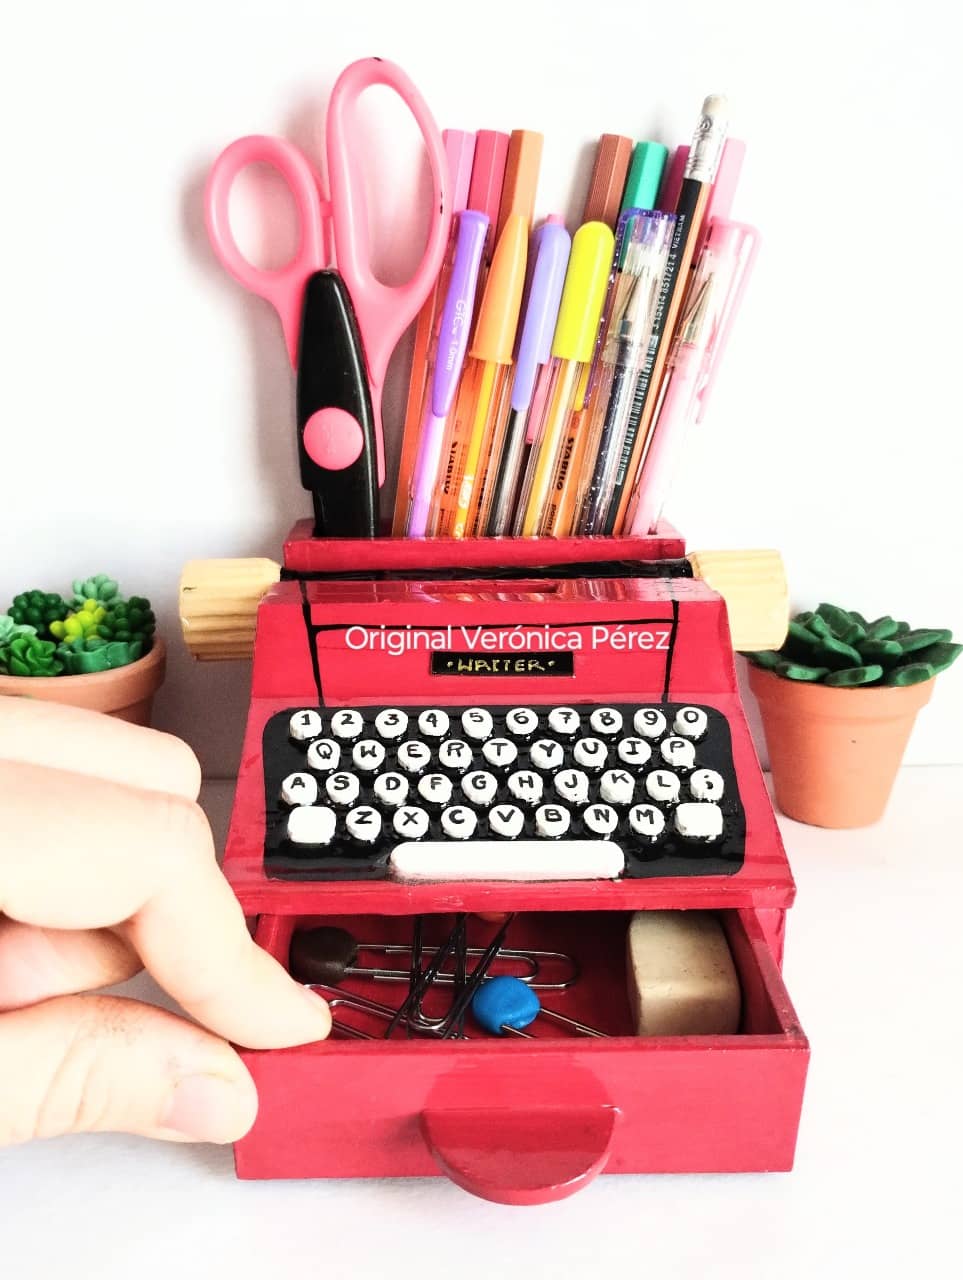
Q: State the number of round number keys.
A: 10